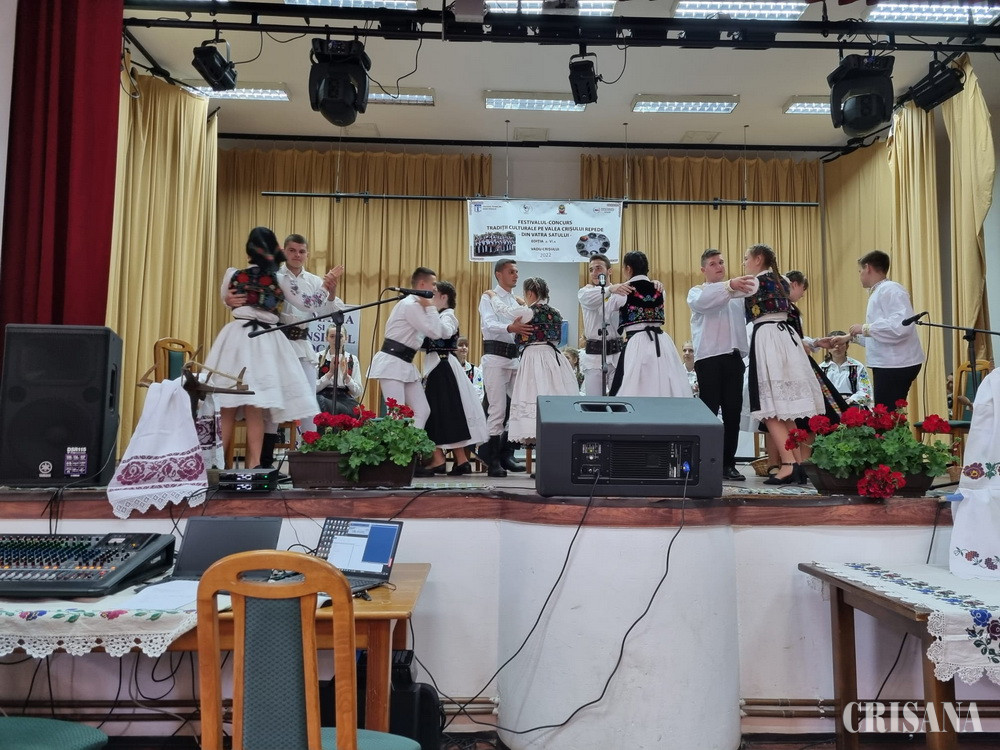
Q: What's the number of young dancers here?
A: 12